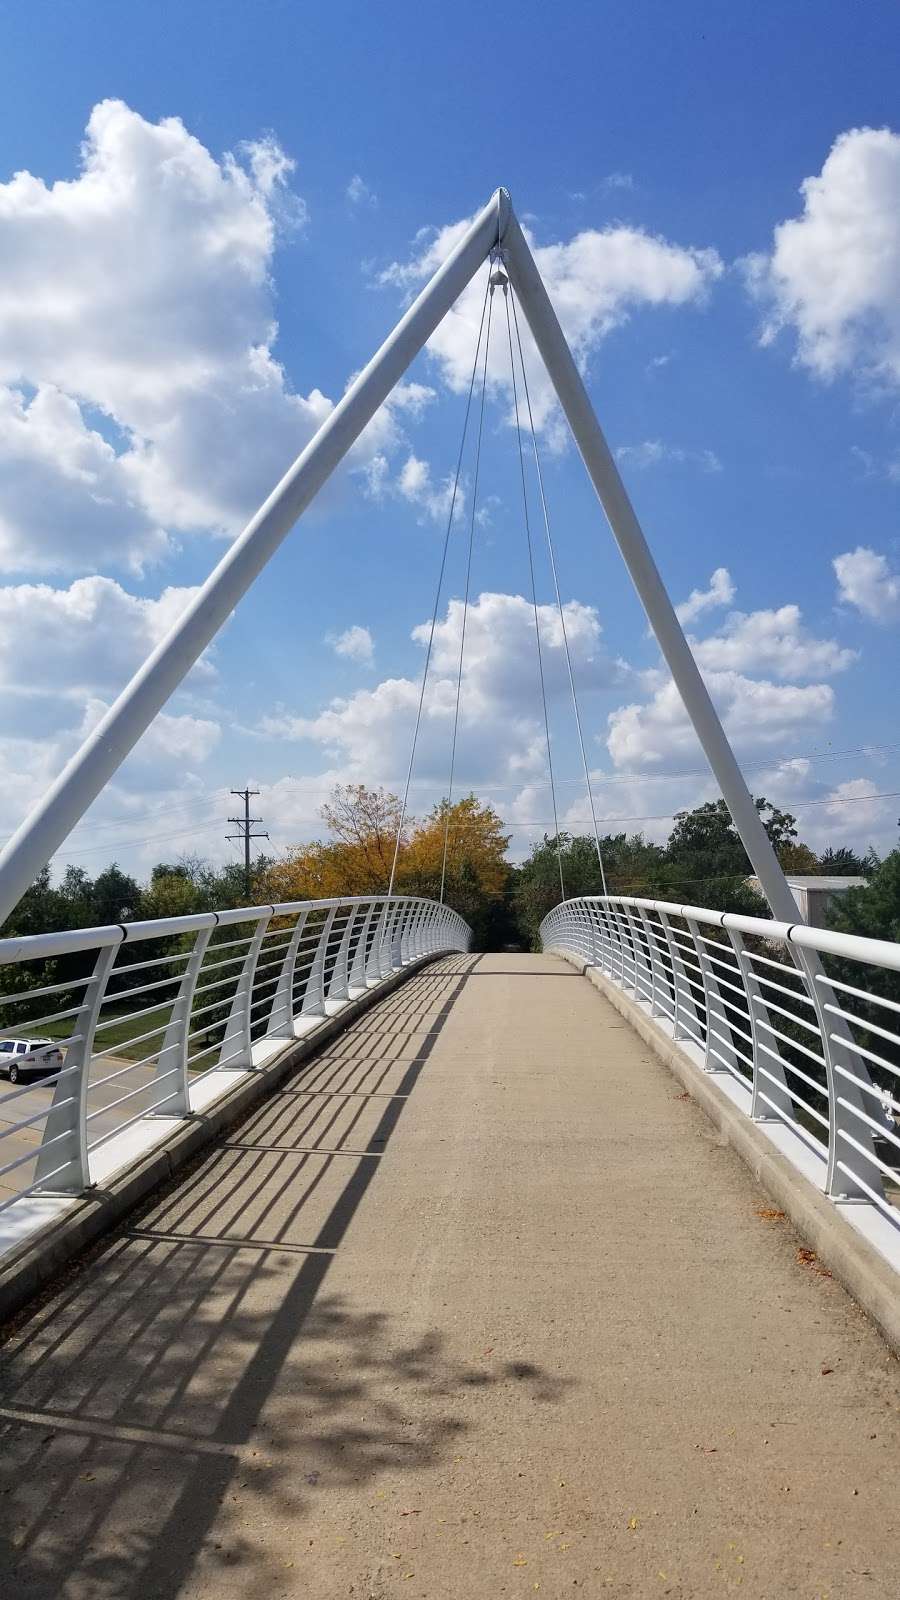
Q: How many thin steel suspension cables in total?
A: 4